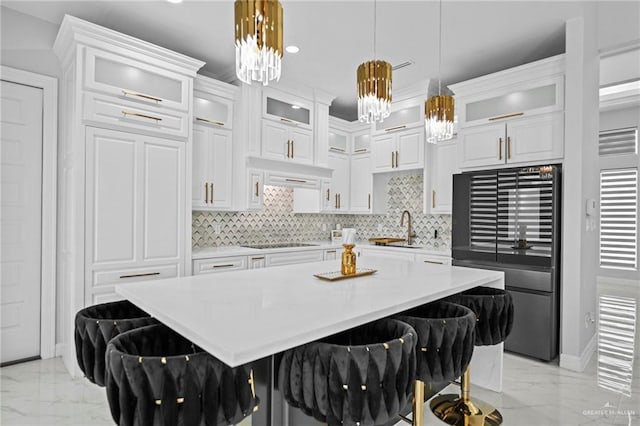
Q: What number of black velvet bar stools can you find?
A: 5